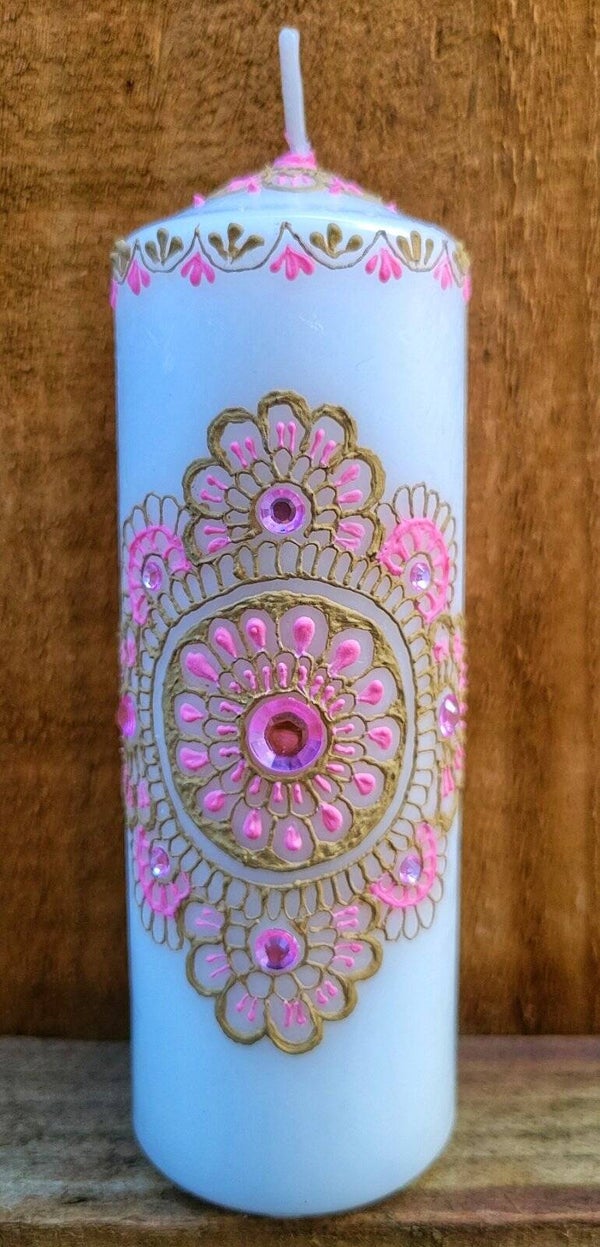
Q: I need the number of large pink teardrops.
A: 14